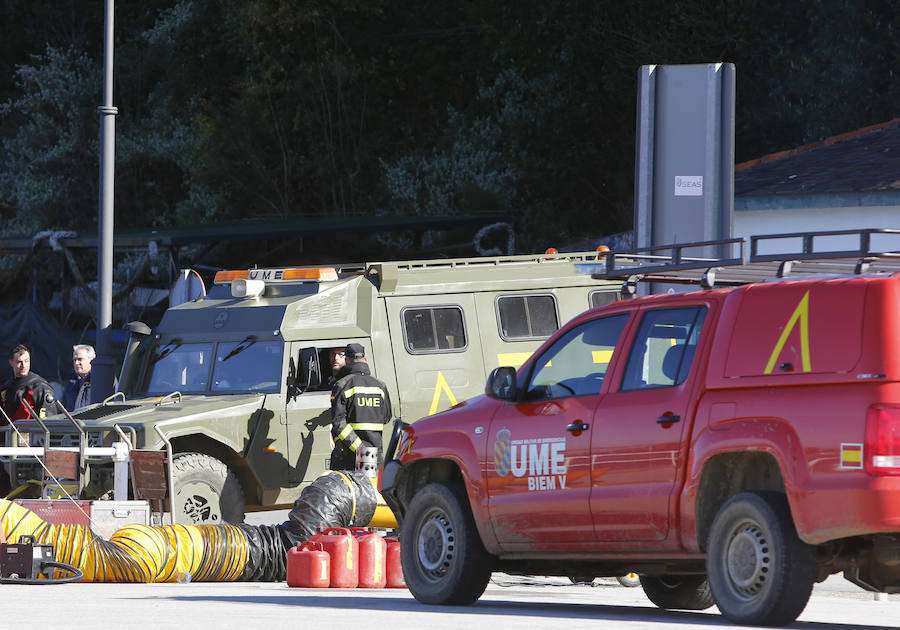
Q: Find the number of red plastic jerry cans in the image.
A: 4